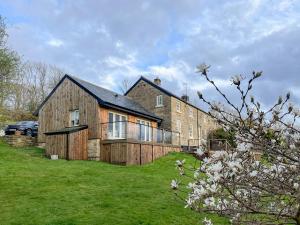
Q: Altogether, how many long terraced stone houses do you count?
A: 1